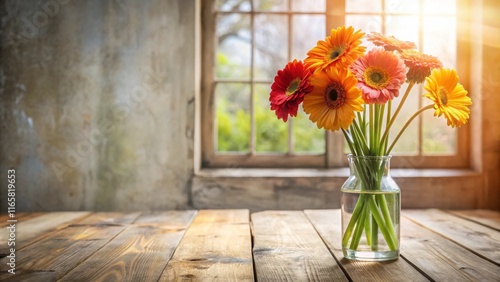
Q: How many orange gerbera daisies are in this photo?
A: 2